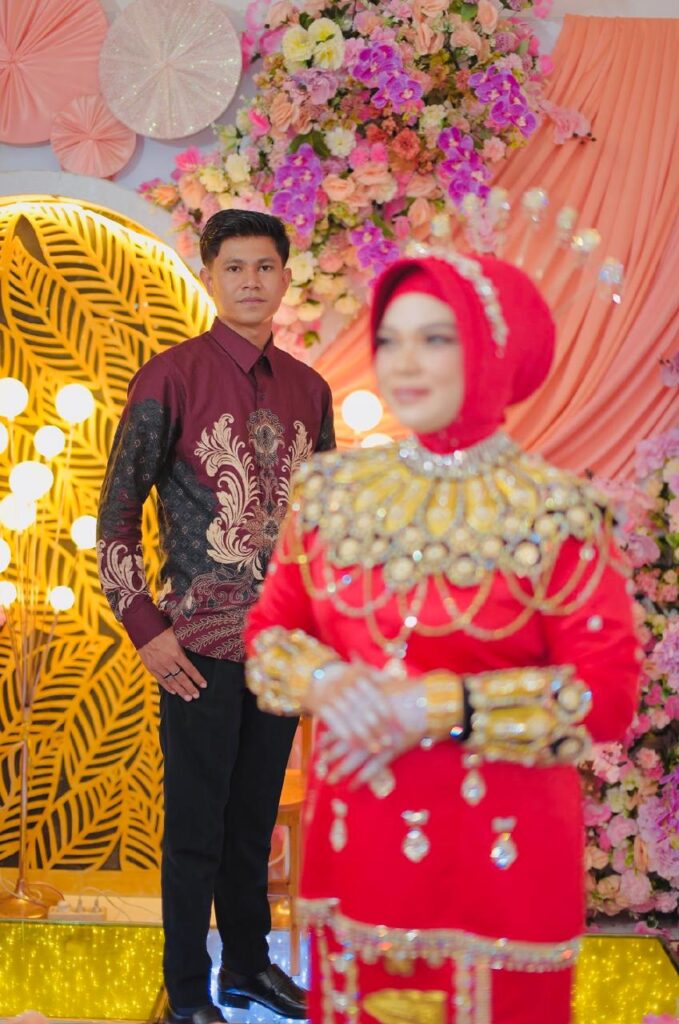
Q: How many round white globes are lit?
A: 12